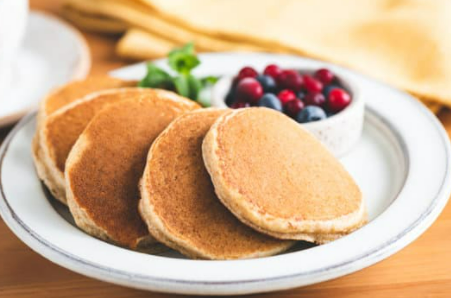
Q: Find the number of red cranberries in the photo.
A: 11